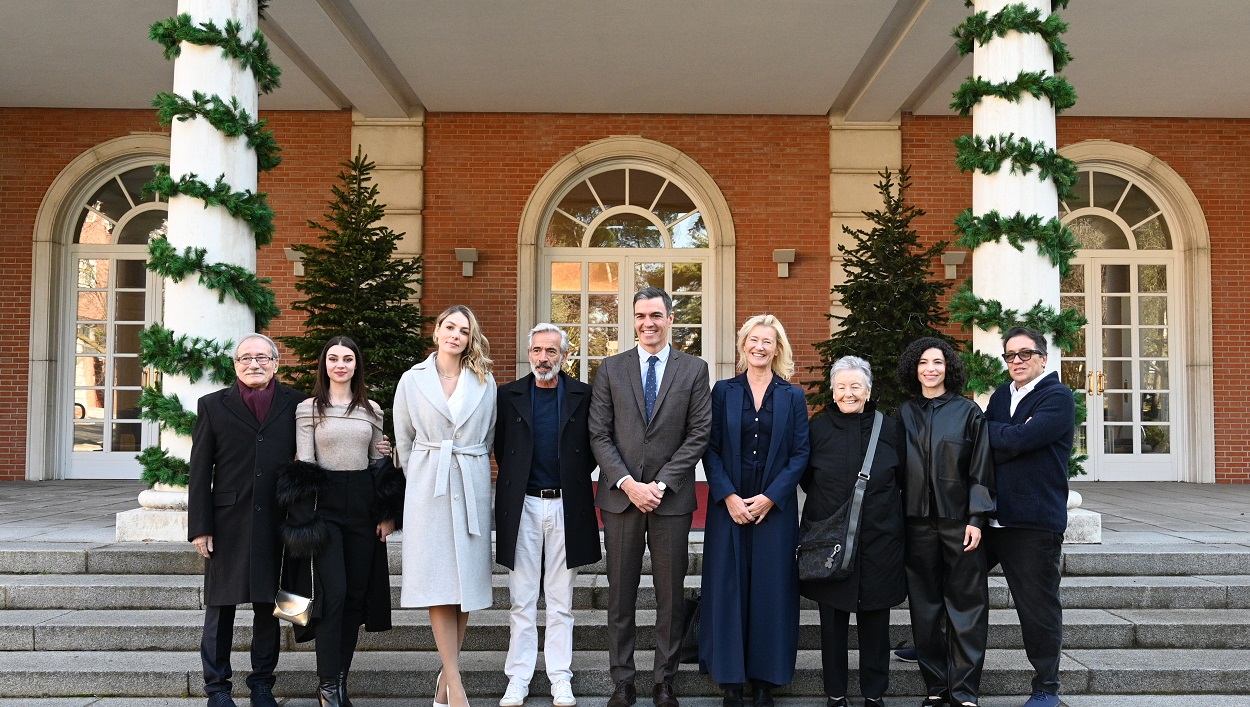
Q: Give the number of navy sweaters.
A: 2